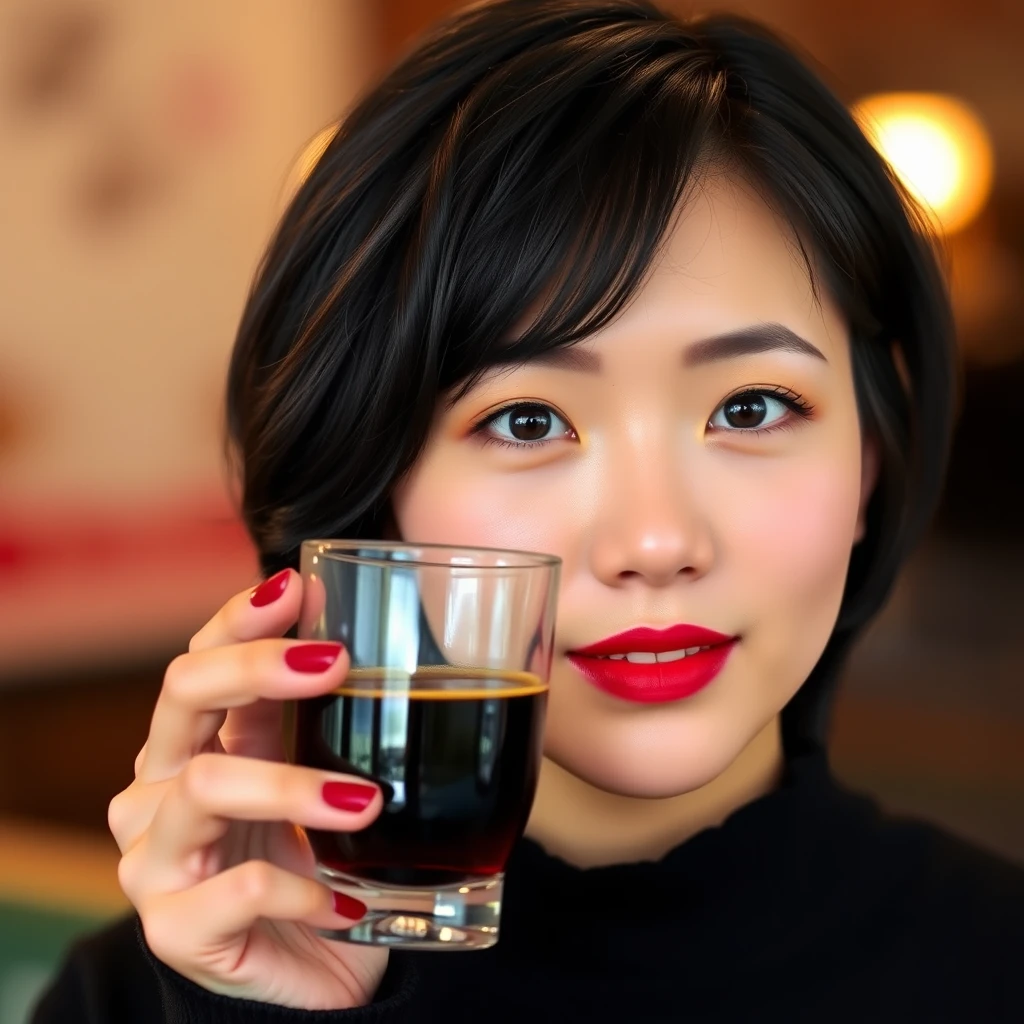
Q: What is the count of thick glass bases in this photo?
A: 1